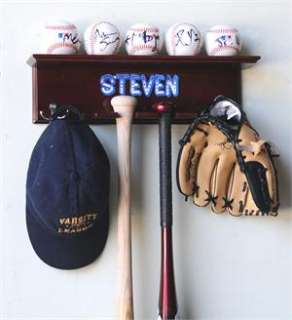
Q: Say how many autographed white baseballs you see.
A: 5